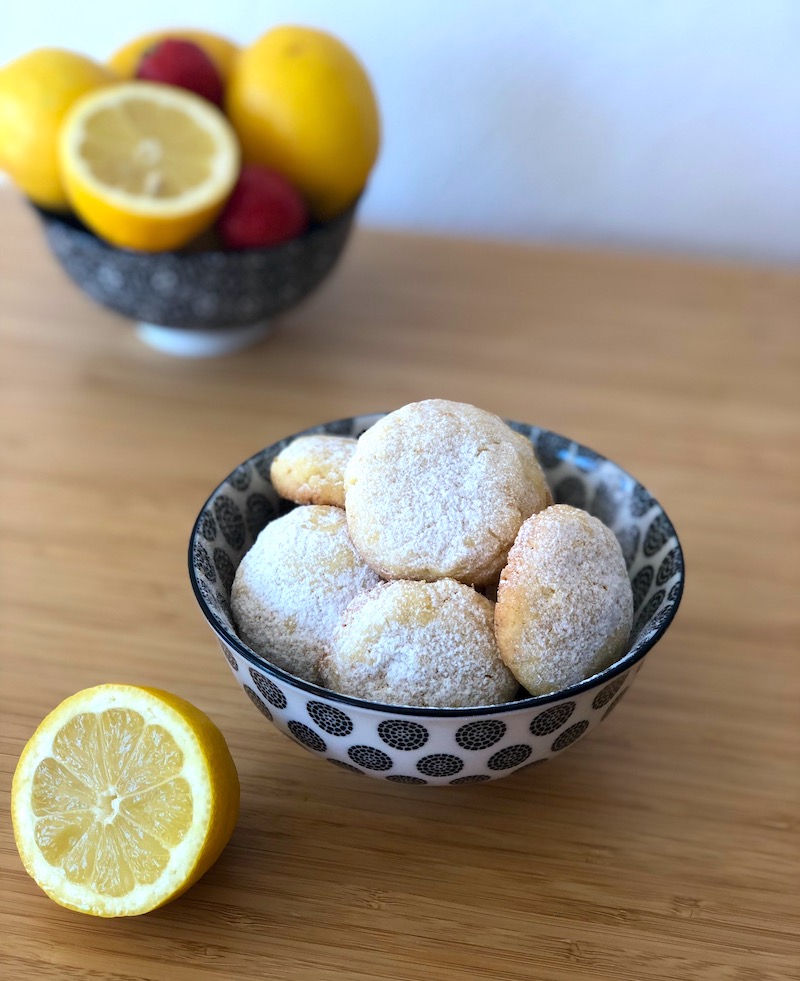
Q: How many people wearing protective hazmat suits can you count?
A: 0